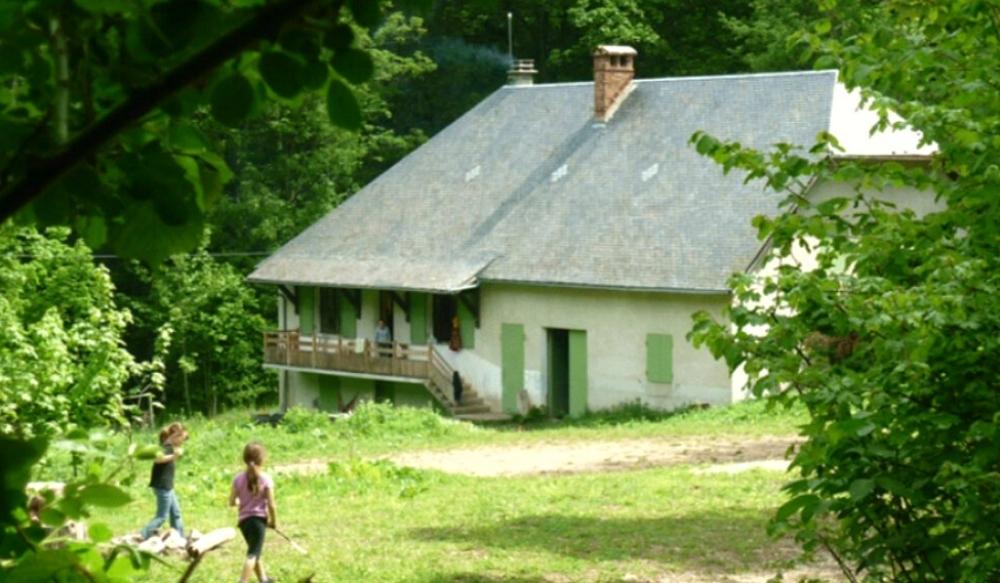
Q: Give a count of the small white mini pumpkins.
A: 0